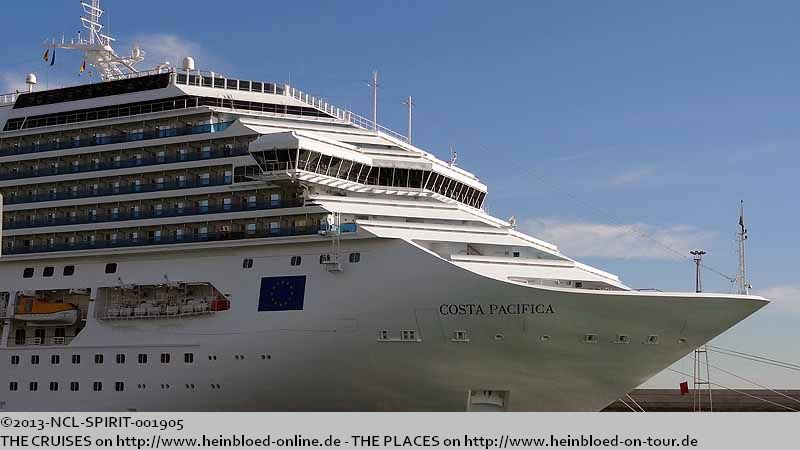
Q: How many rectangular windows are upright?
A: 15